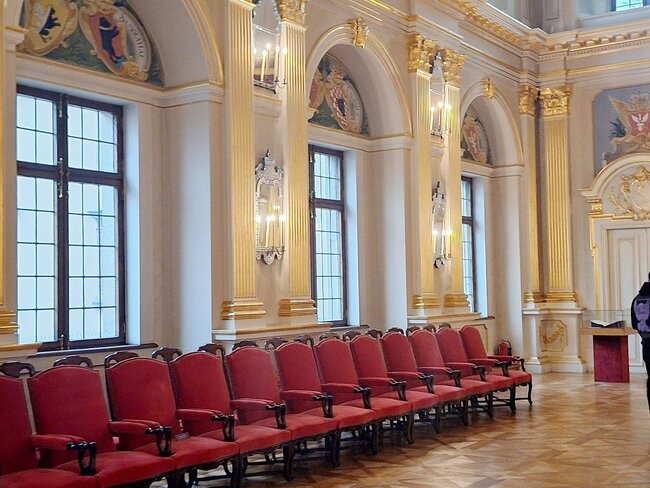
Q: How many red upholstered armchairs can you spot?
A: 12